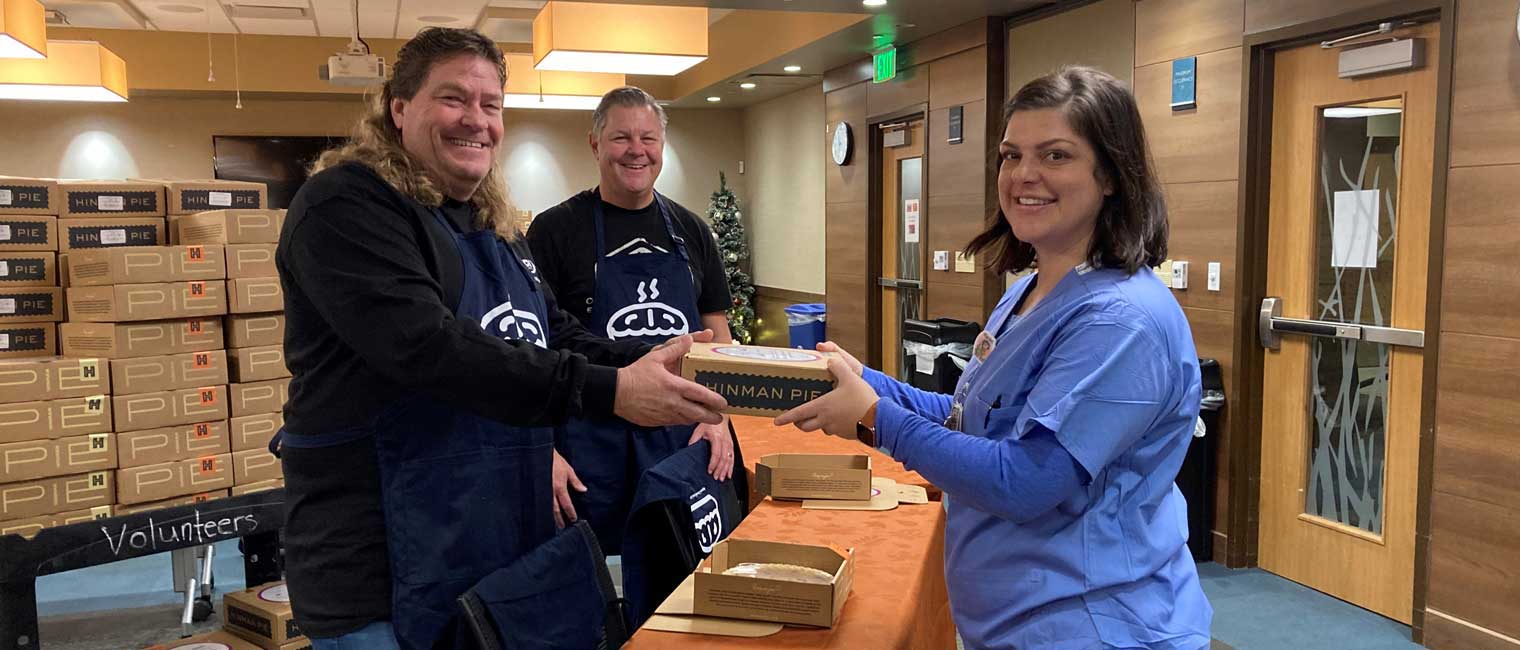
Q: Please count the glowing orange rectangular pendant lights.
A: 4